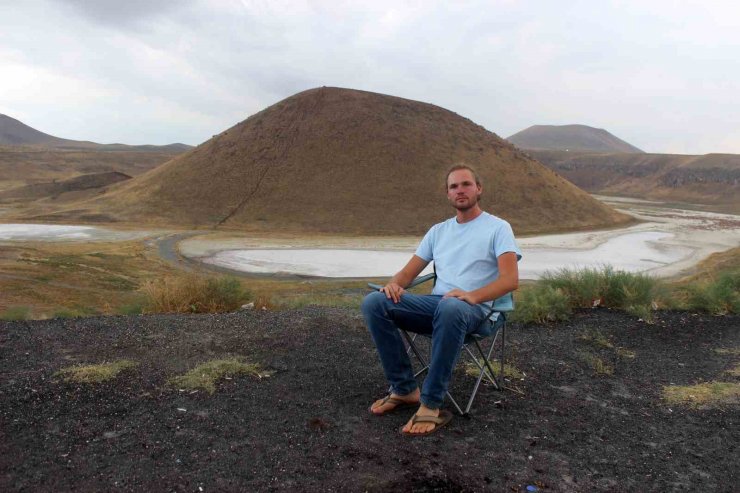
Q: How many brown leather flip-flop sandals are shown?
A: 2